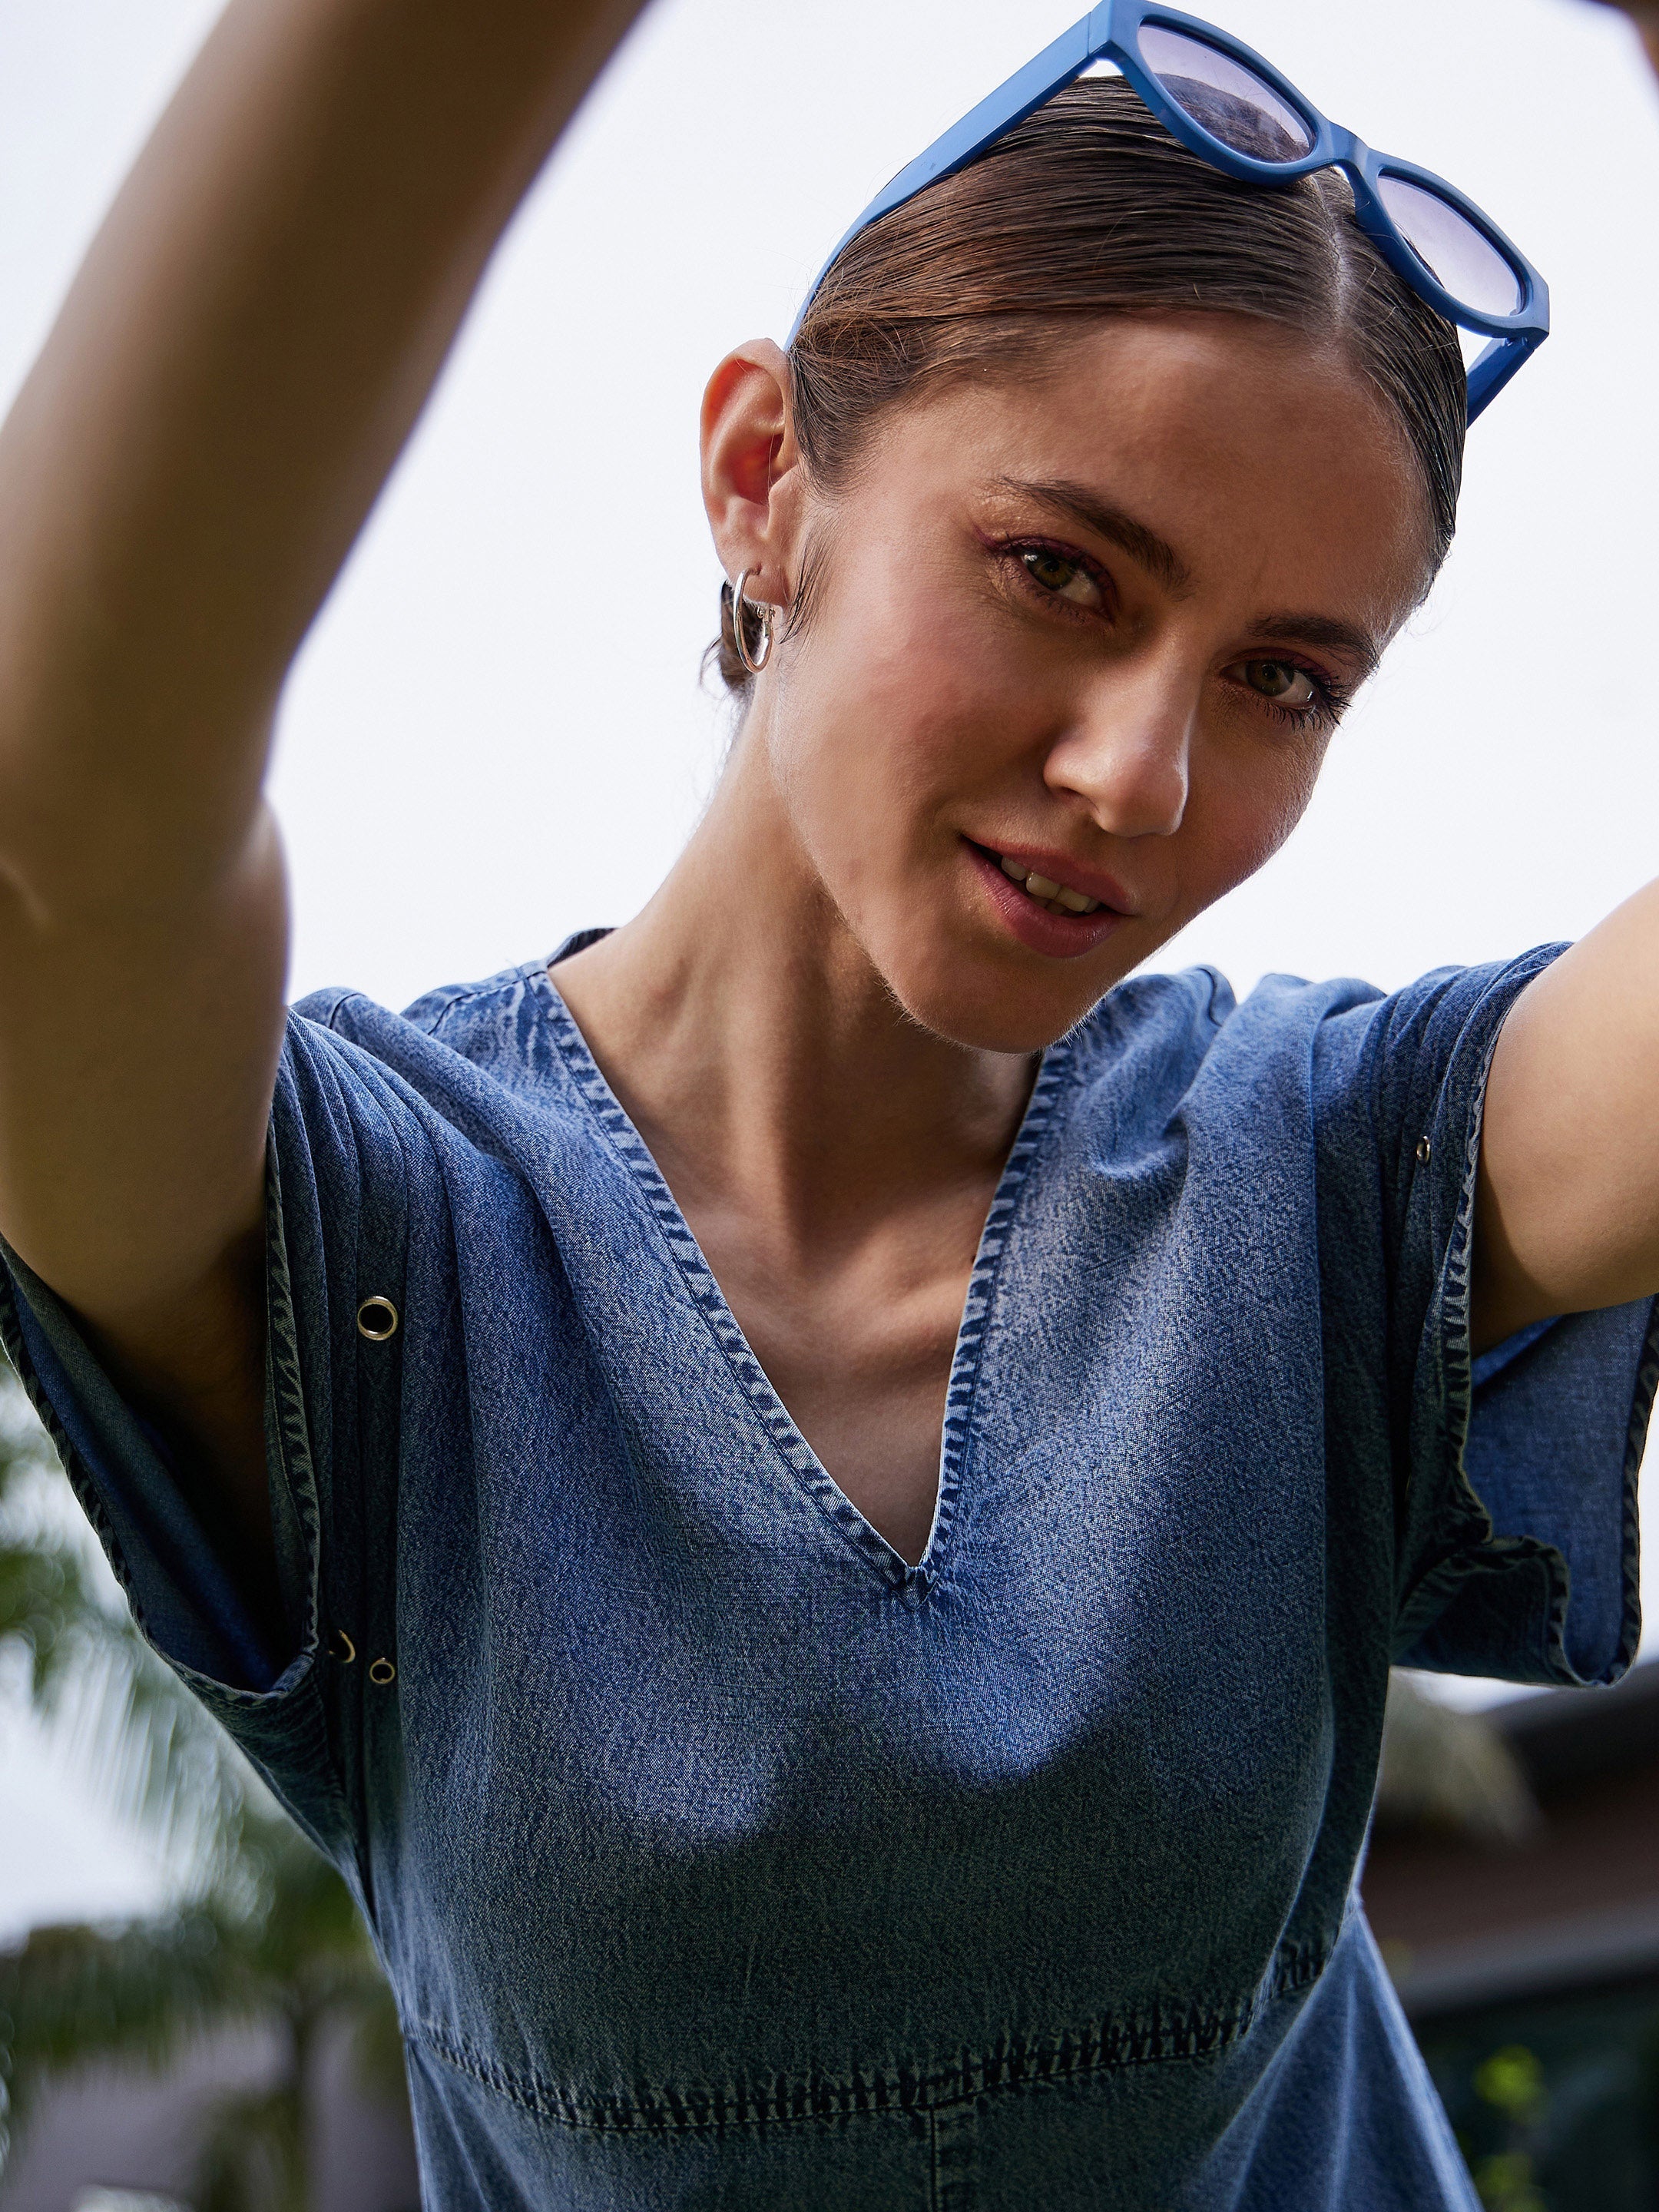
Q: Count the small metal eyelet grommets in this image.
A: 4